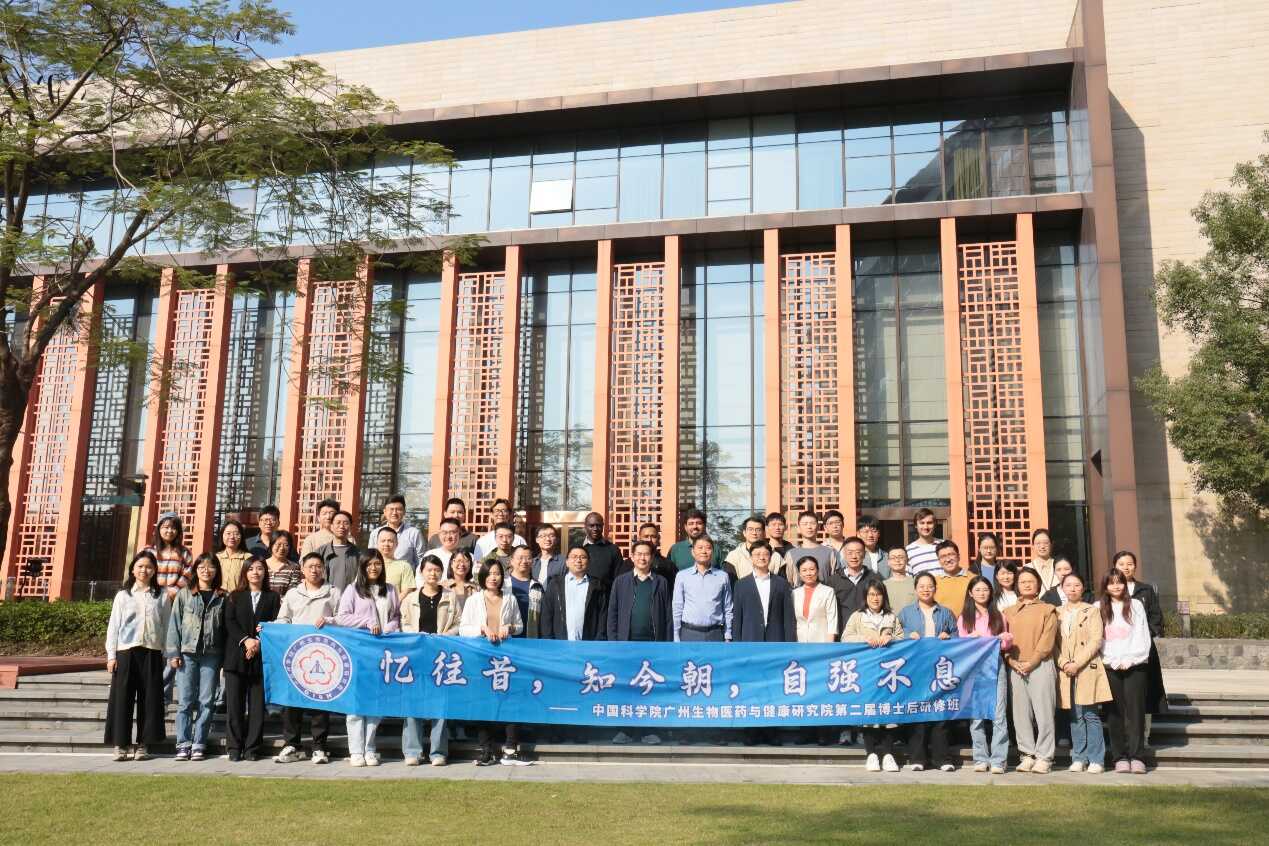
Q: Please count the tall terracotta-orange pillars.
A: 14